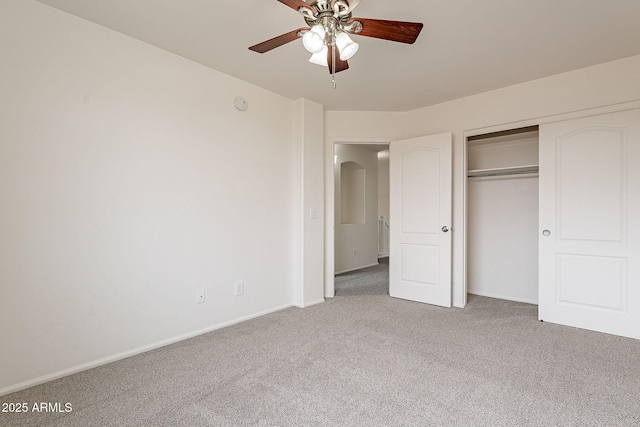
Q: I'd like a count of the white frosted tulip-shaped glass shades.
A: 3